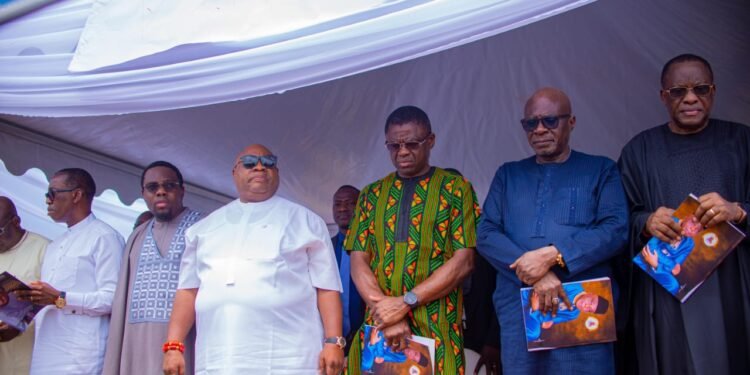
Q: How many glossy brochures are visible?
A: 4